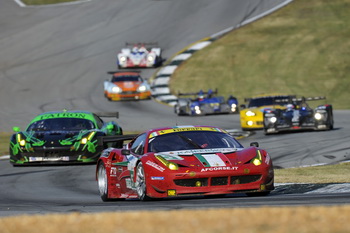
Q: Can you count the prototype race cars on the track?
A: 3